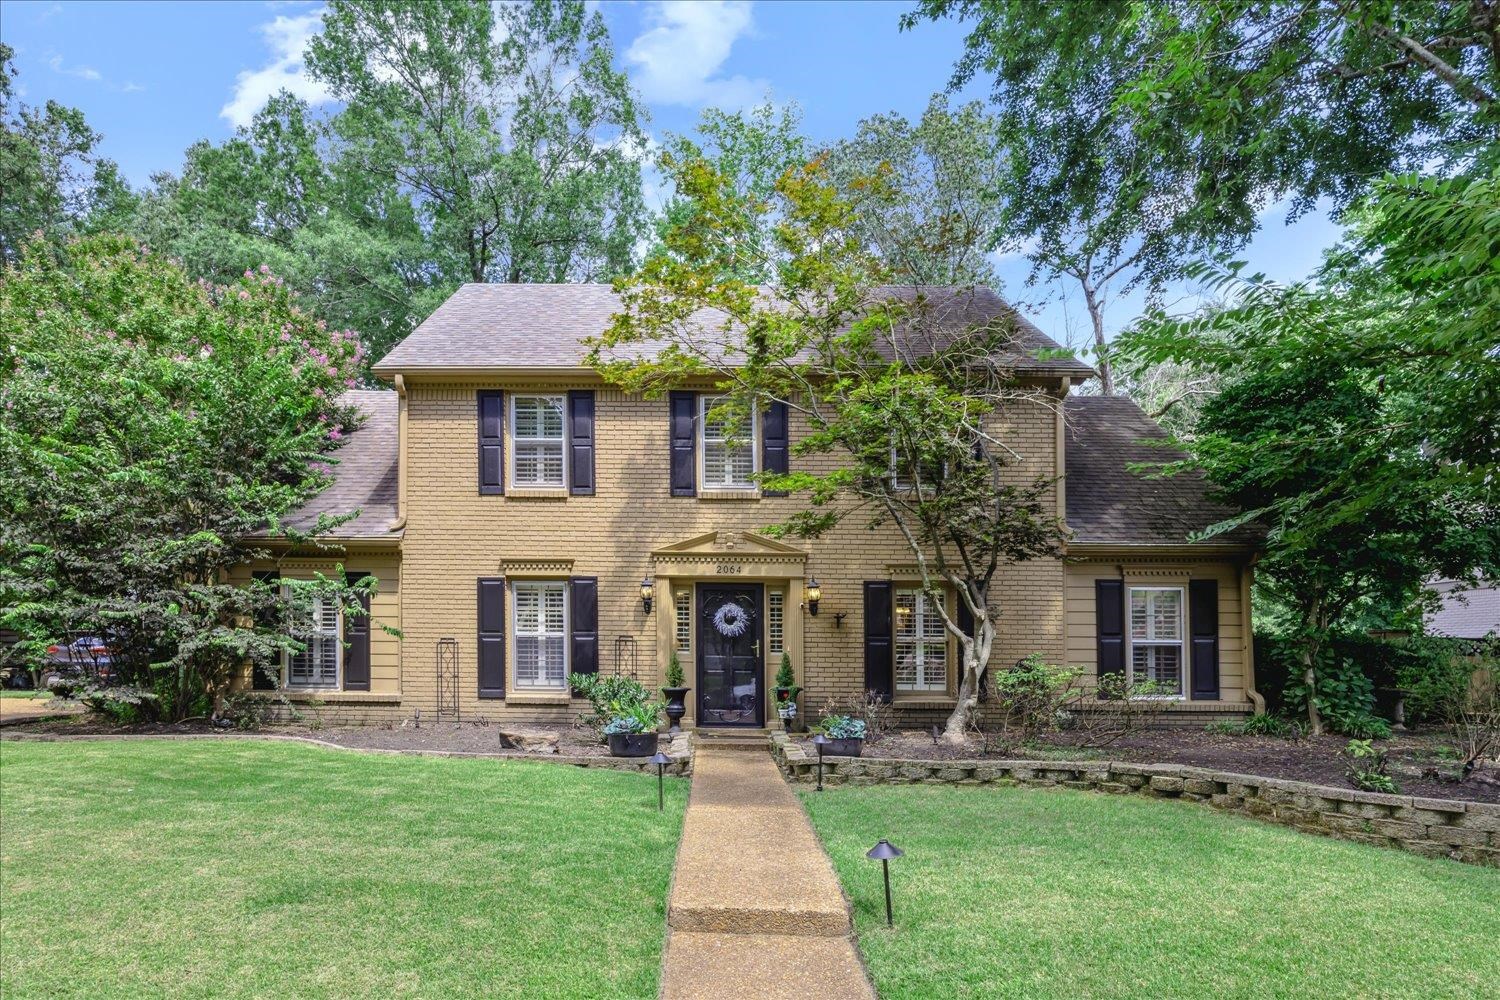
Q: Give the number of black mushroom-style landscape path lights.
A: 3